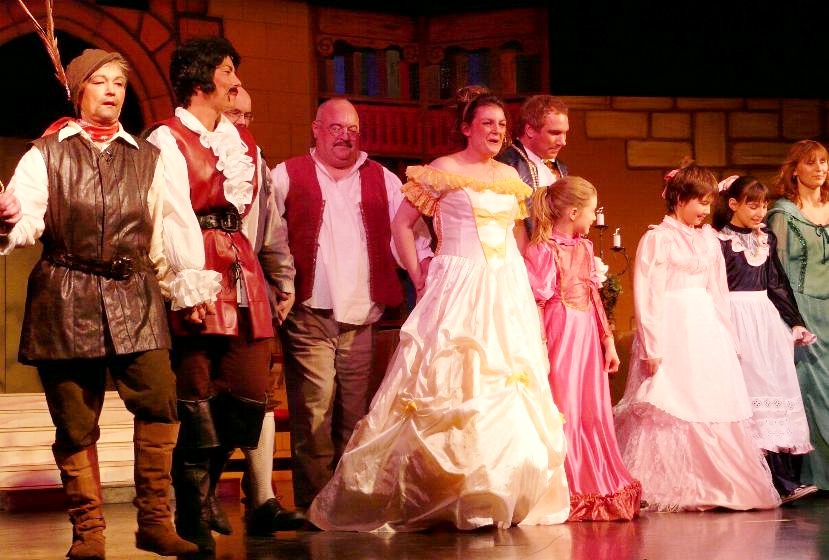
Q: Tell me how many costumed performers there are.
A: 10